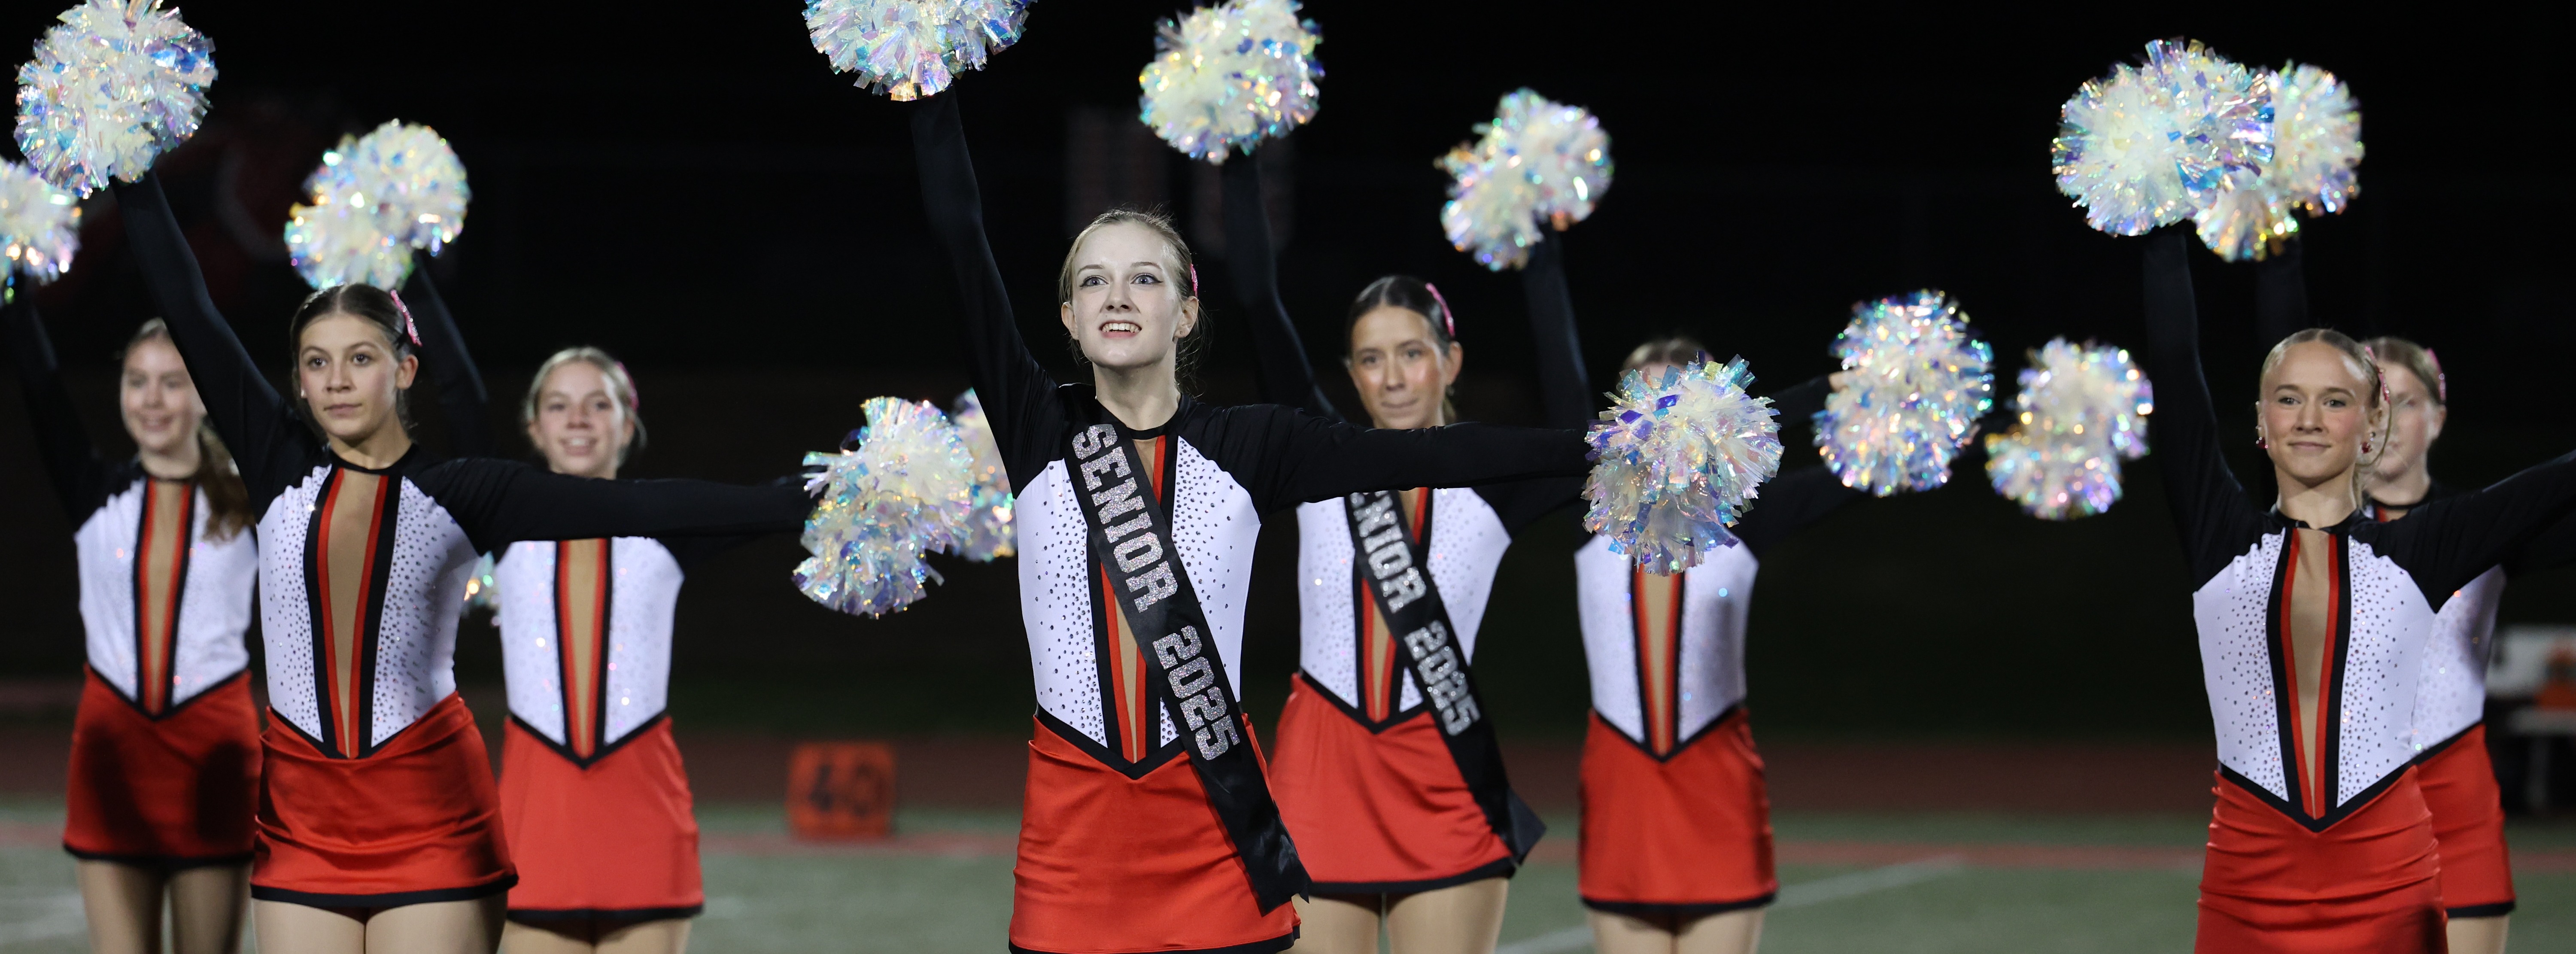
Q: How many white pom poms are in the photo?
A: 13